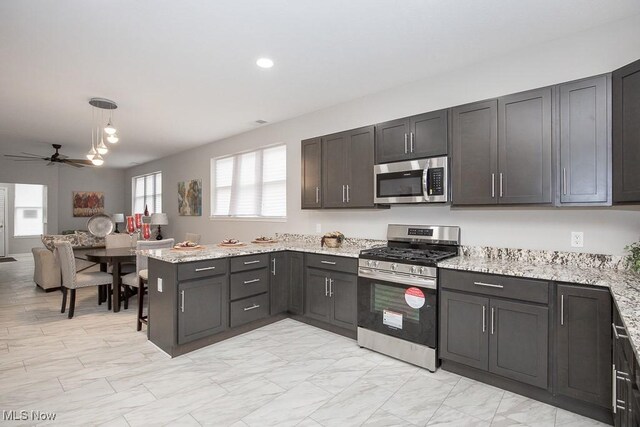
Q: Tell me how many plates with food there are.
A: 3